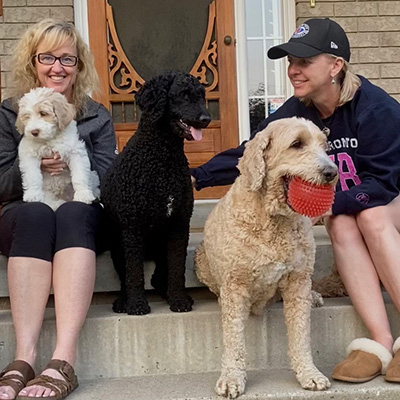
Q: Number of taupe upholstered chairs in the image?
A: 0